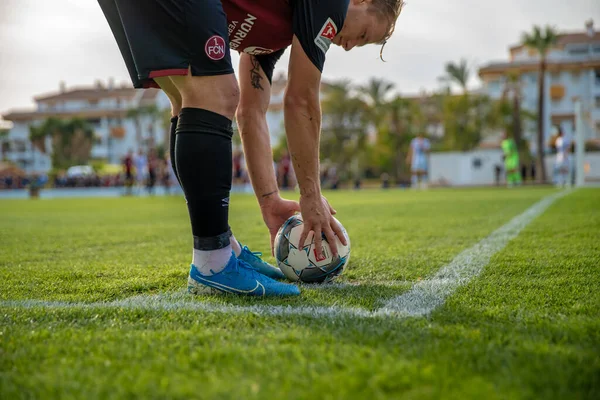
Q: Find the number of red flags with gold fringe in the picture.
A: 0